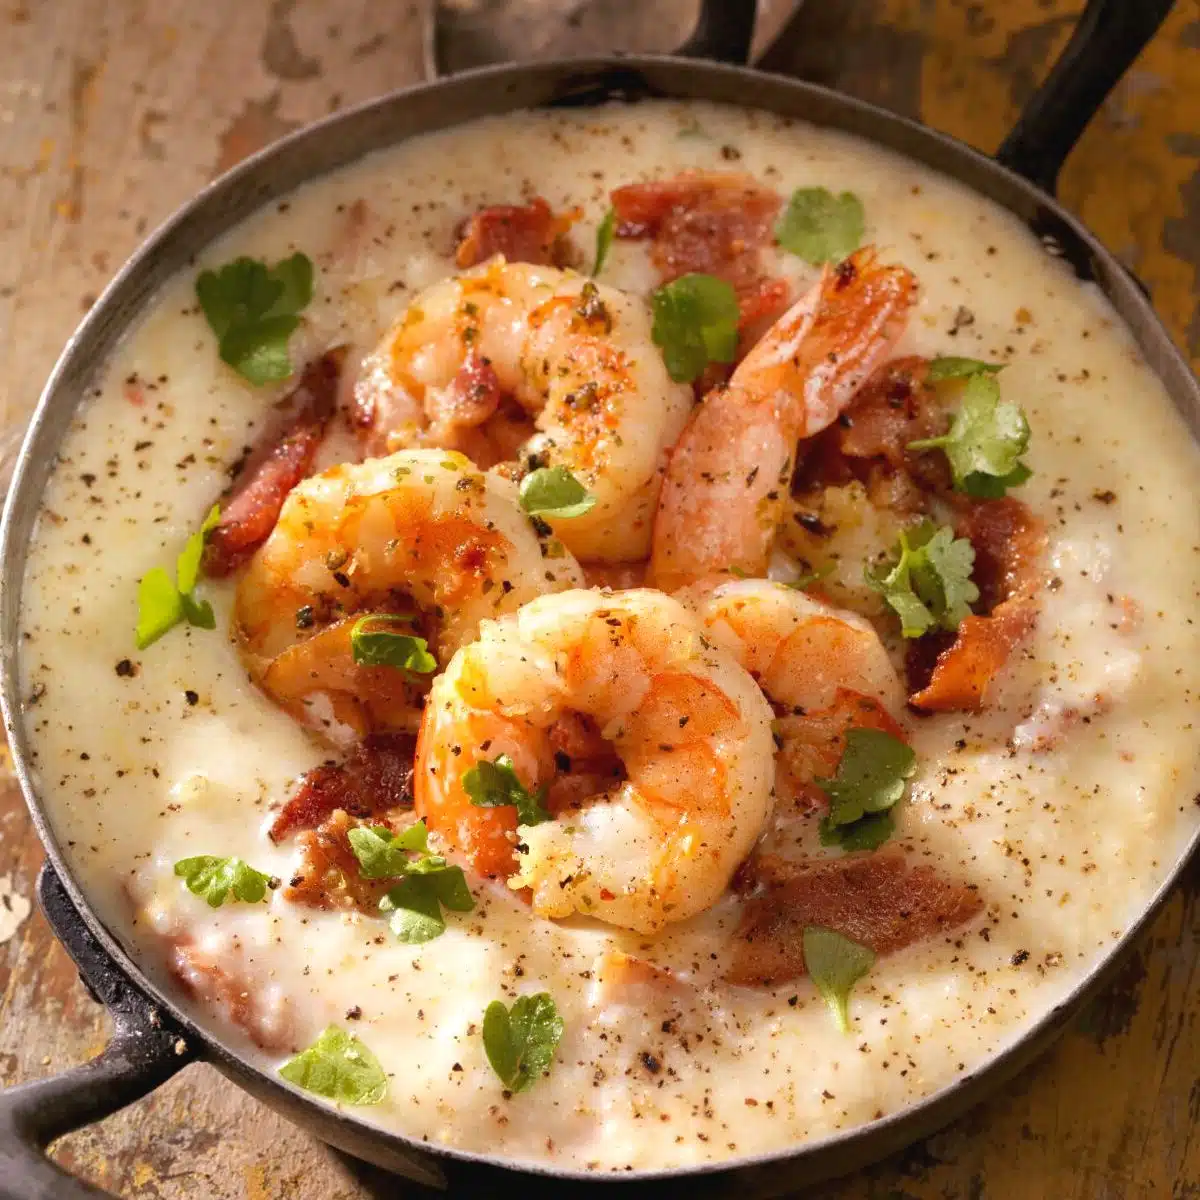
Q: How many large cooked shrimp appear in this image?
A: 5